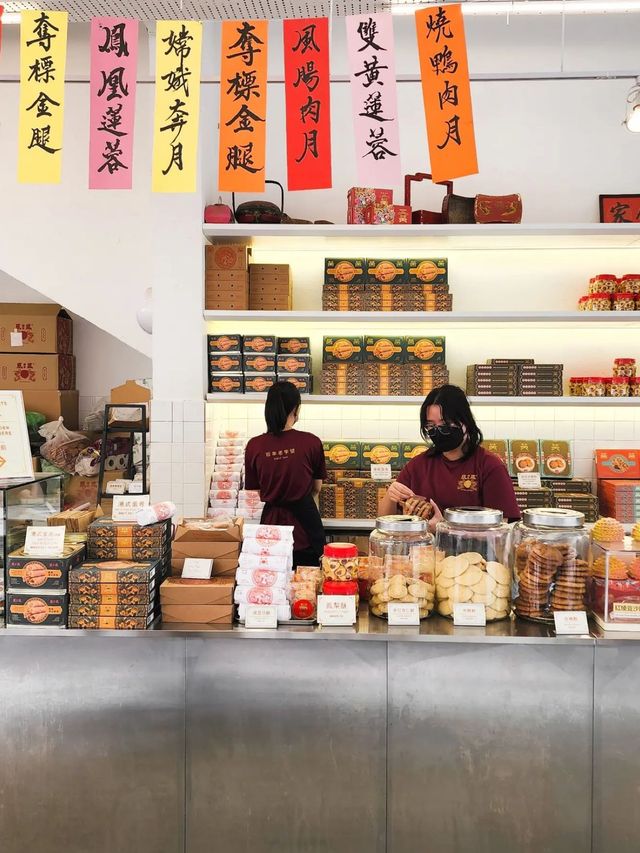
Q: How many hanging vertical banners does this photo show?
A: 7